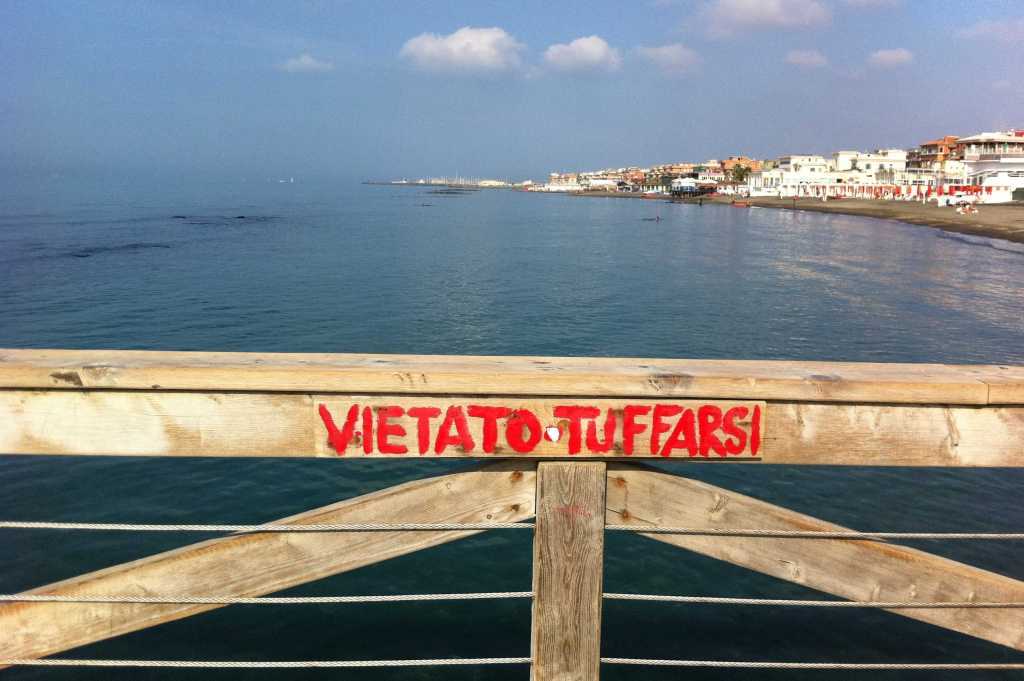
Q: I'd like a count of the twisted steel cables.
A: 3